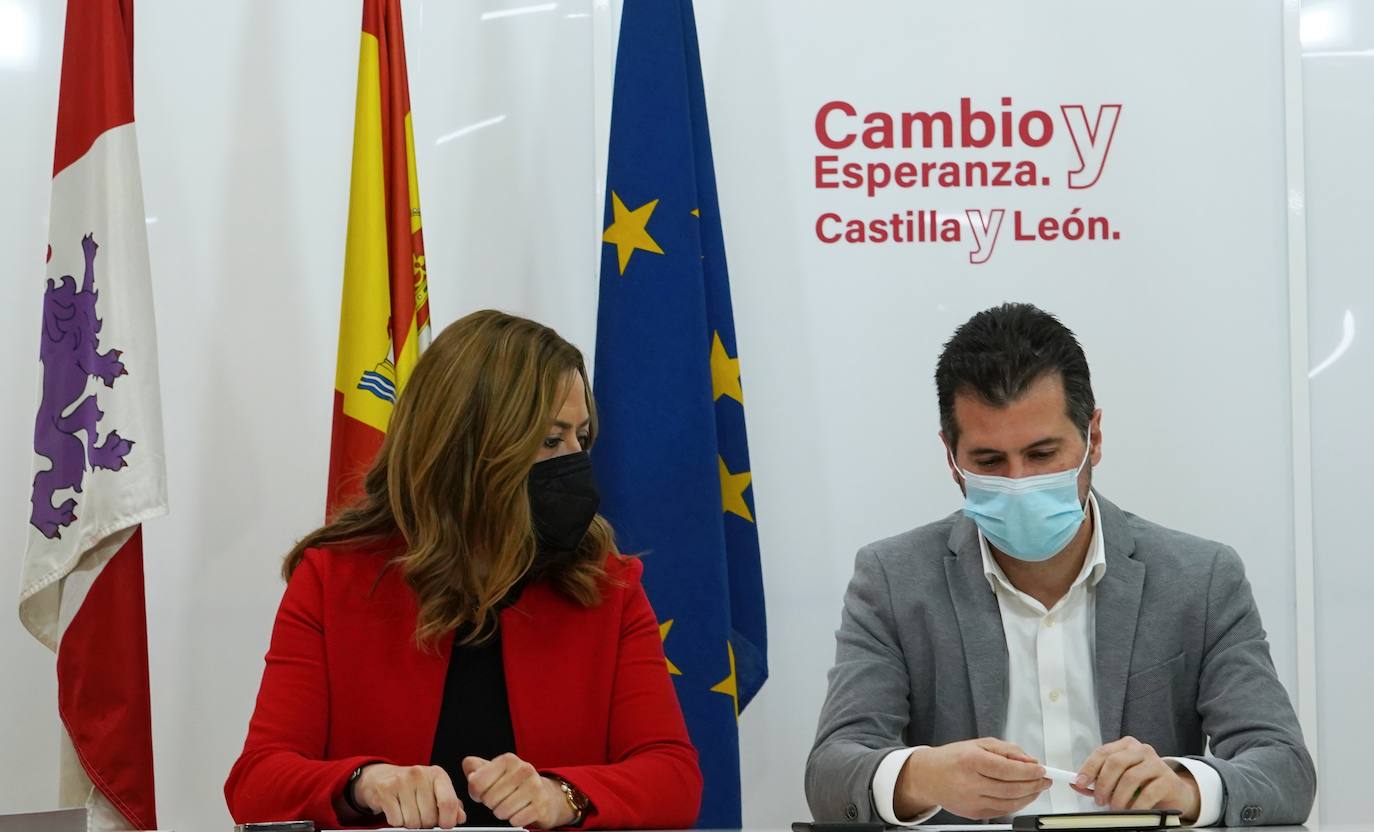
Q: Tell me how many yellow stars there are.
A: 6